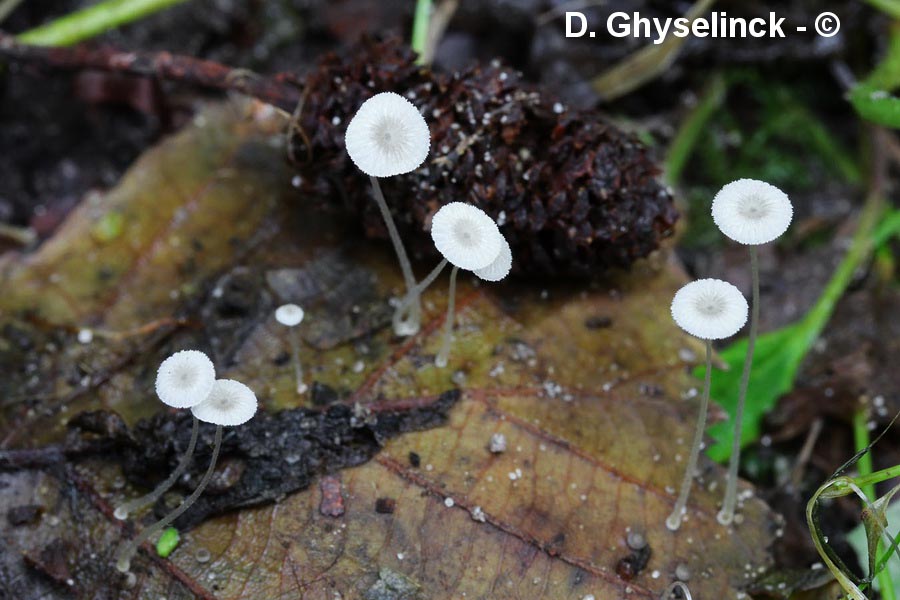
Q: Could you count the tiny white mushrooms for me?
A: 8